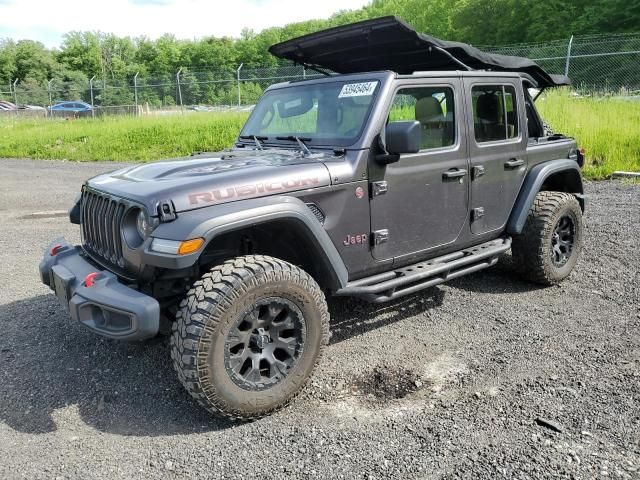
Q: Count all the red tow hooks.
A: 2